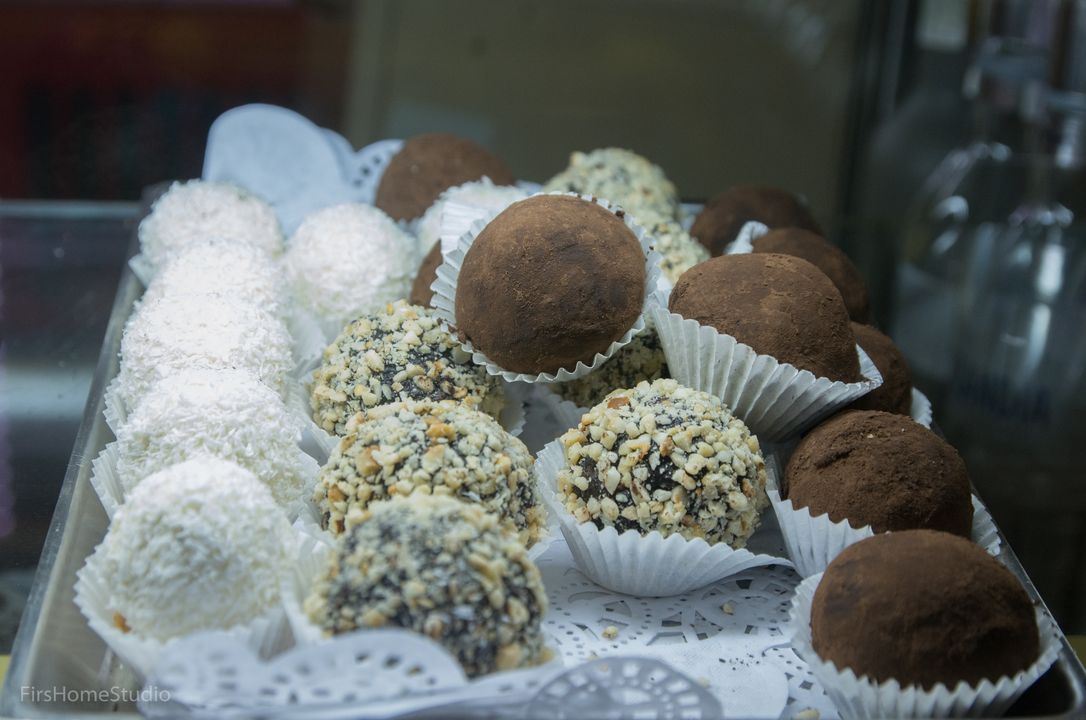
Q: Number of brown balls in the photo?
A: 9